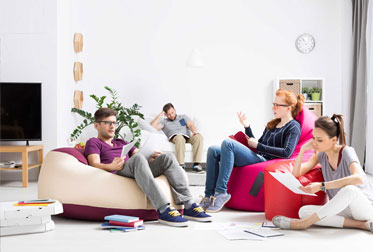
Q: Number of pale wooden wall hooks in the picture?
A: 3